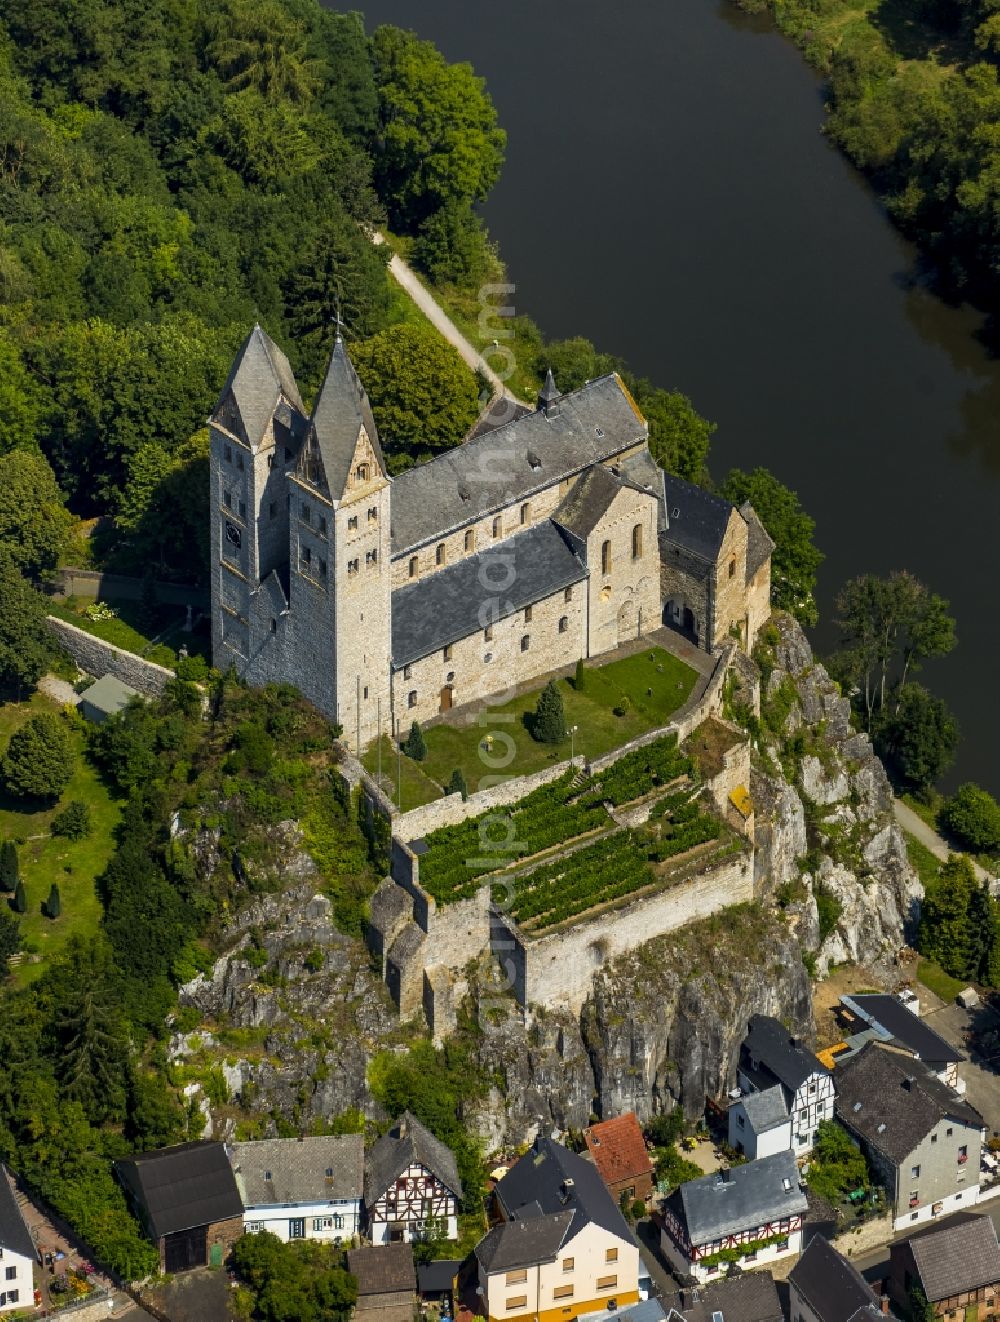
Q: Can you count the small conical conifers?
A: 7